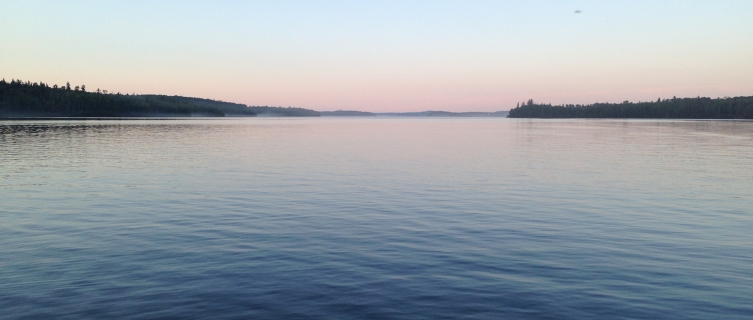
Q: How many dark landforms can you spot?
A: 2